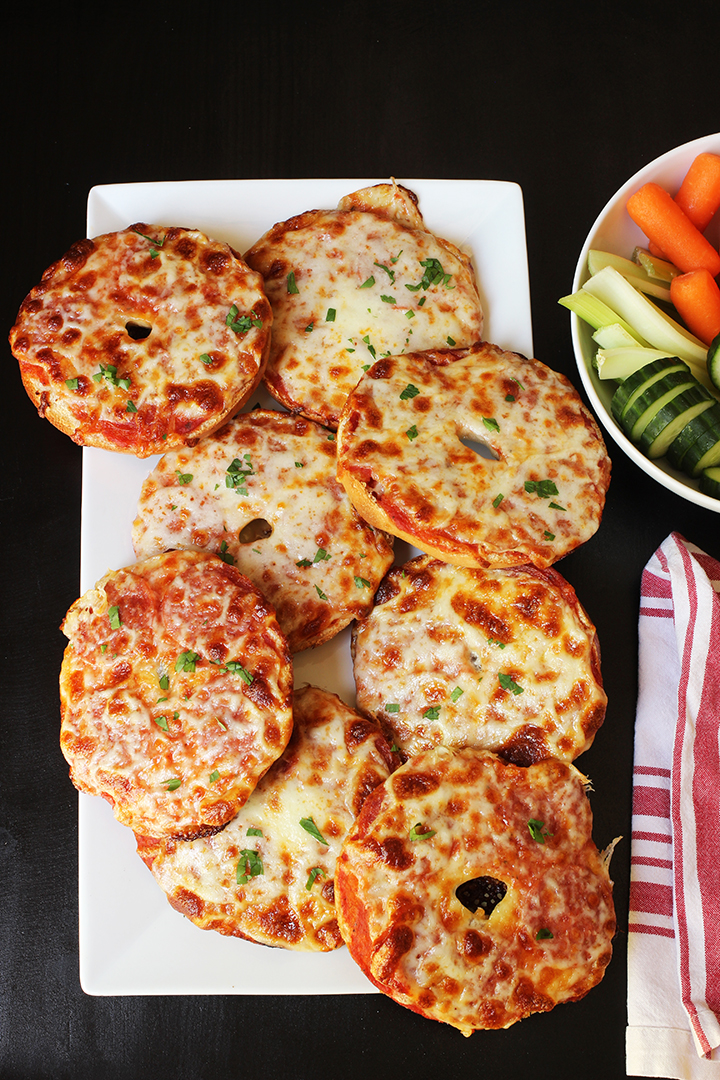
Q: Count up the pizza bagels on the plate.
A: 8